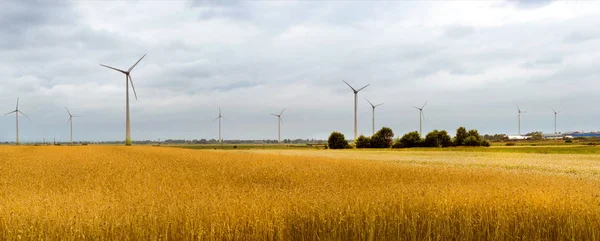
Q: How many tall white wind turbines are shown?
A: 10